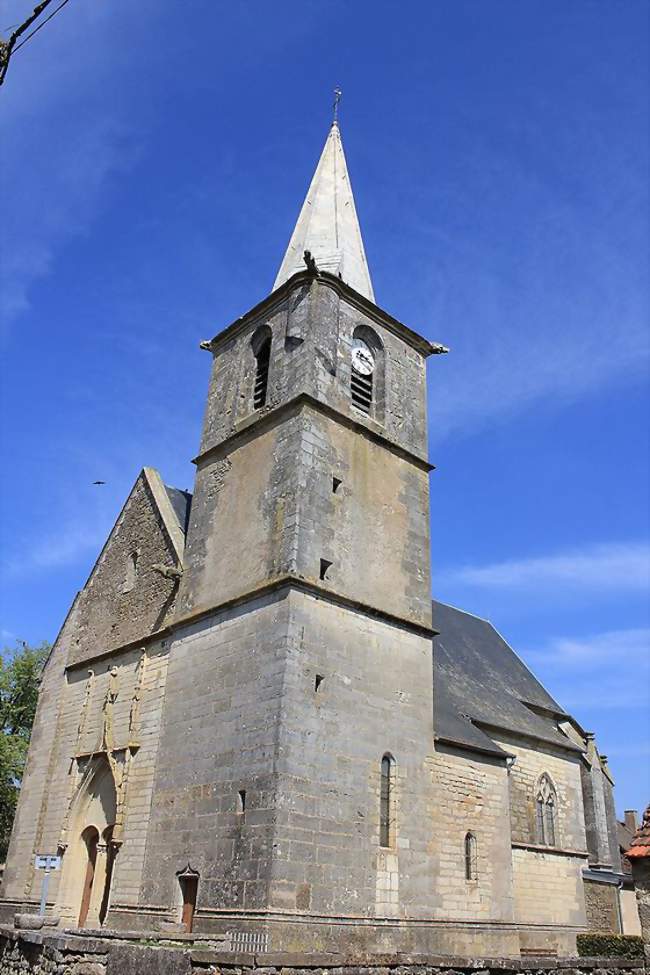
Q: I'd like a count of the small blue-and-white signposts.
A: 1